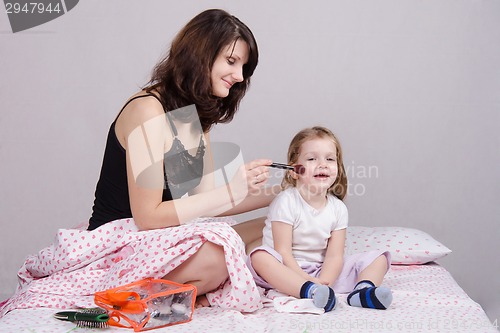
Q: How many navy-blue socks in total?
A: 2